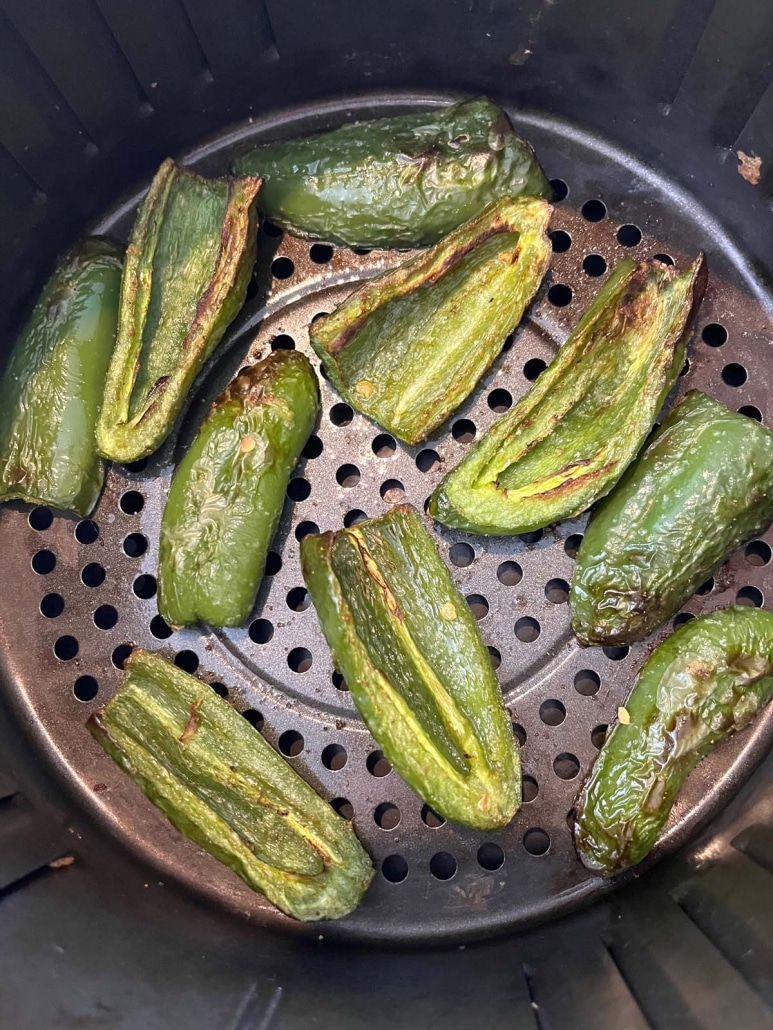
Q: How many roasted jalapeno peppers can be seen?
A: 10